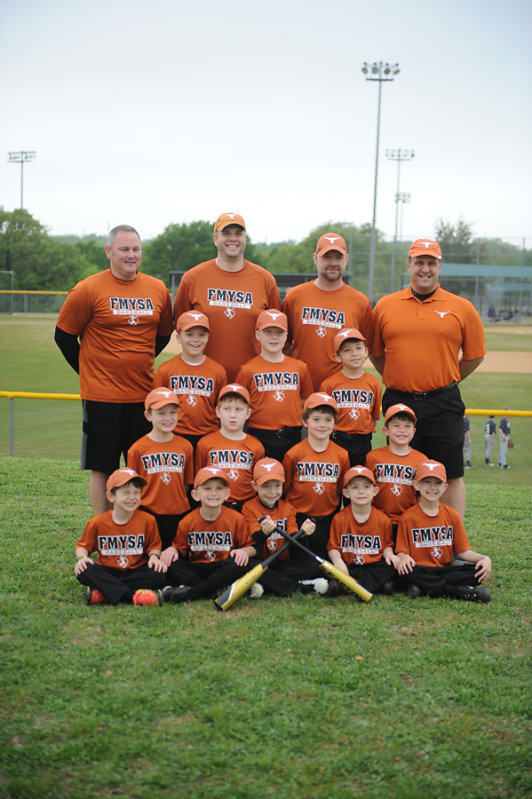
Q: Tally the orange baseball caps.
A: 15